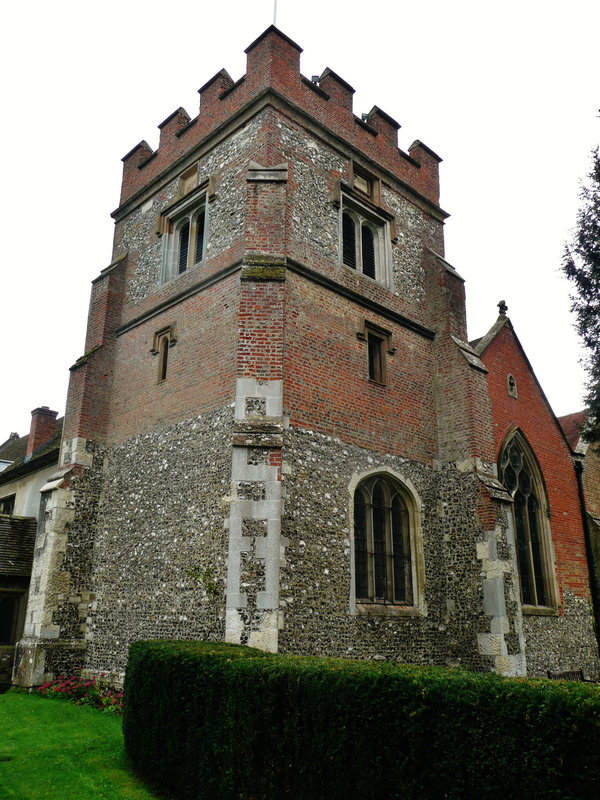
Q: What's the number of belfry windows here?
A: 2